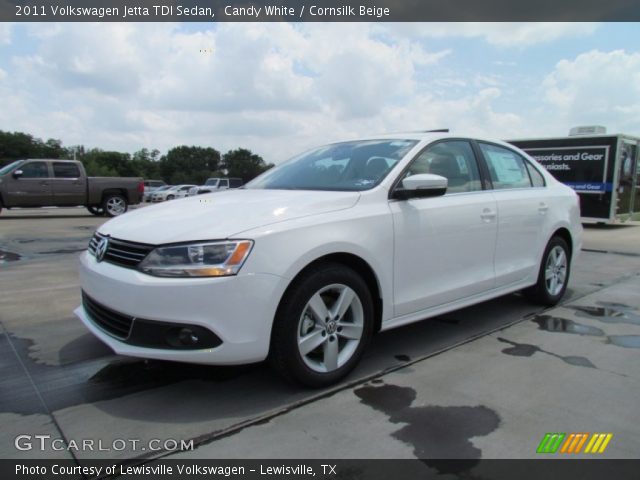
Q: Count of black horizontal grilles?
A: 2